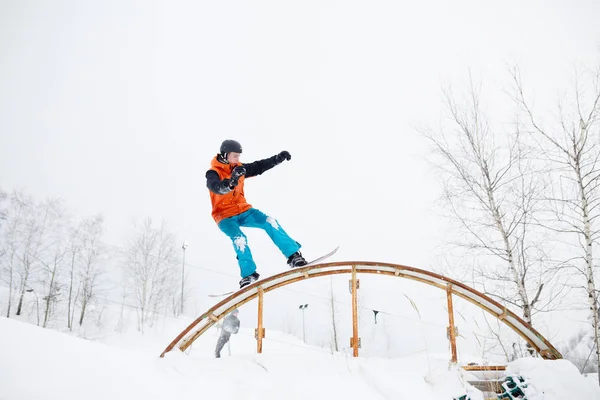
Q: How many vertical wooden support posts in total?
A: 3